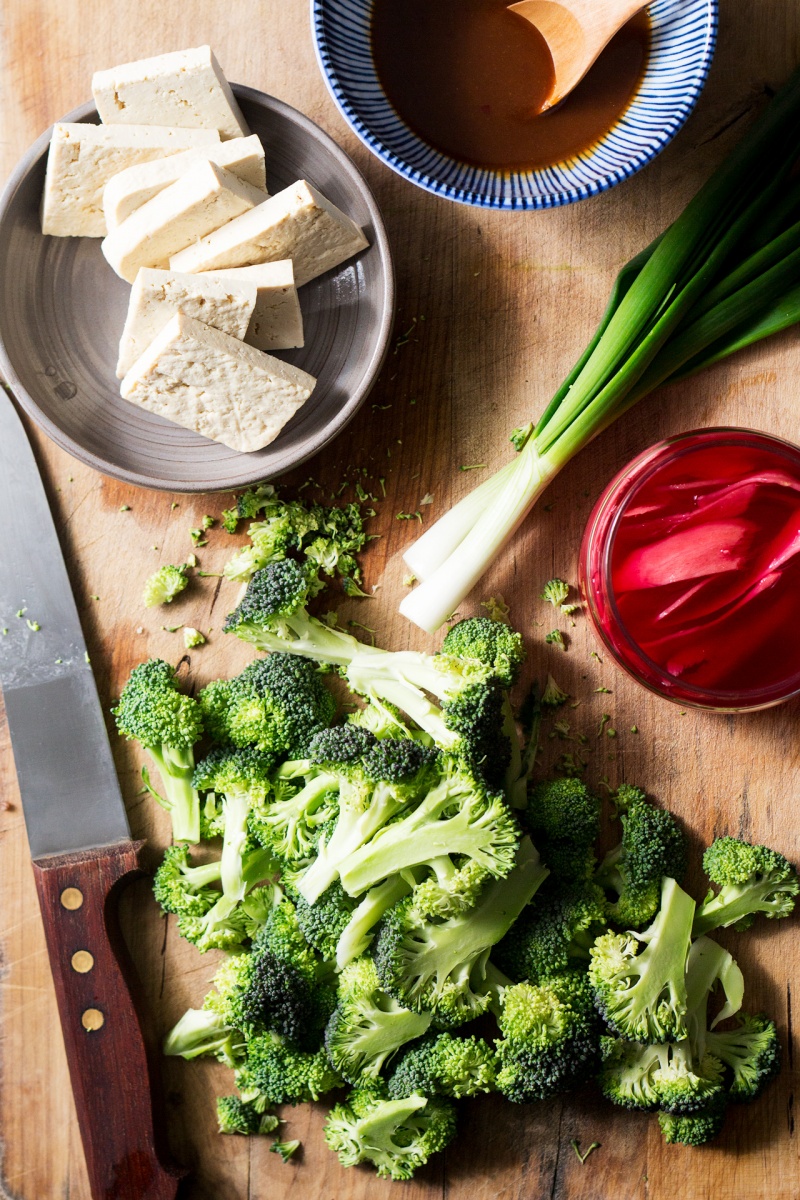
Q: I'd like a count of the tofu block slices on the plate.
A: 8